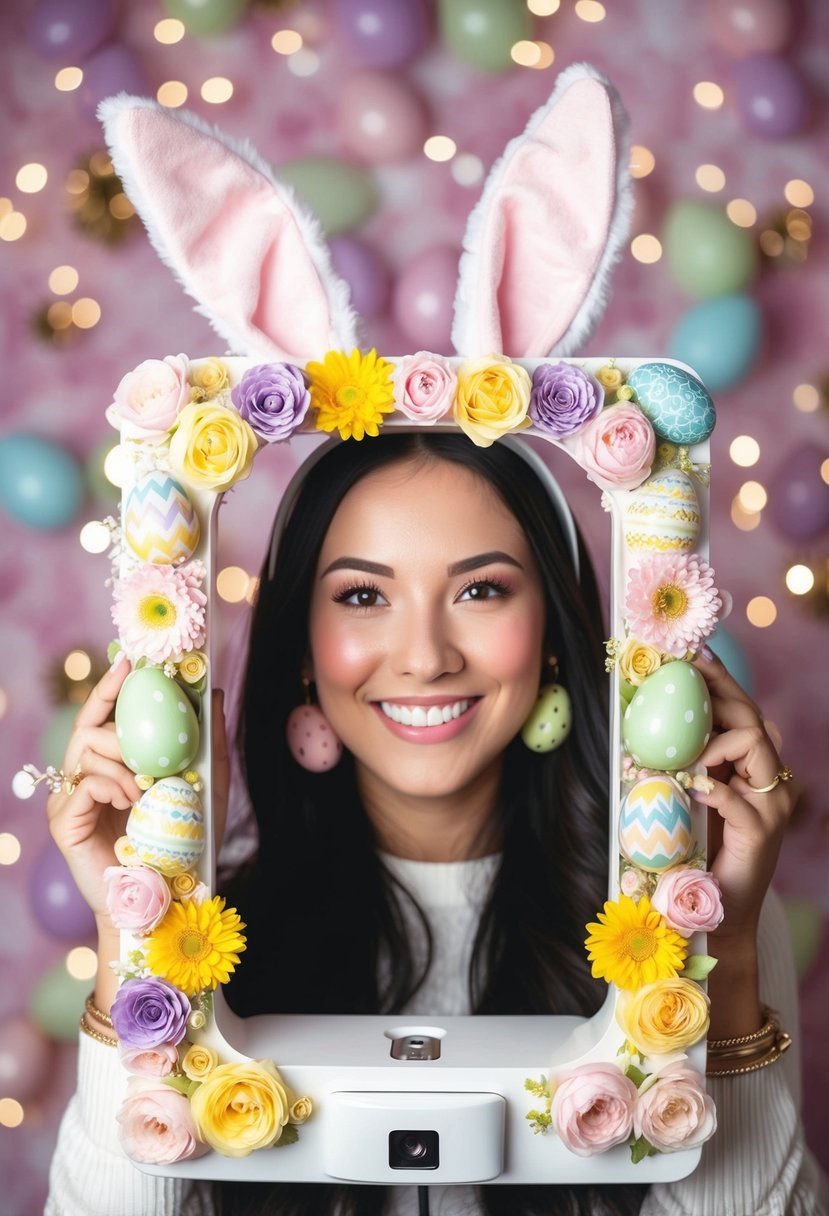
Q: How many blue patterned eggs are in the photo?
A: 1